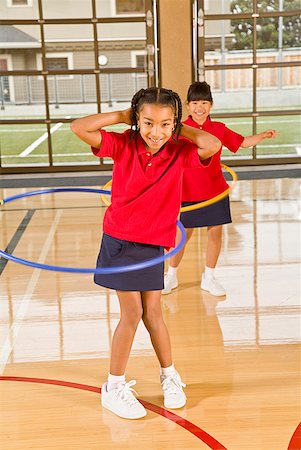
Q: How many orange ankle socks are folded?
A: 0